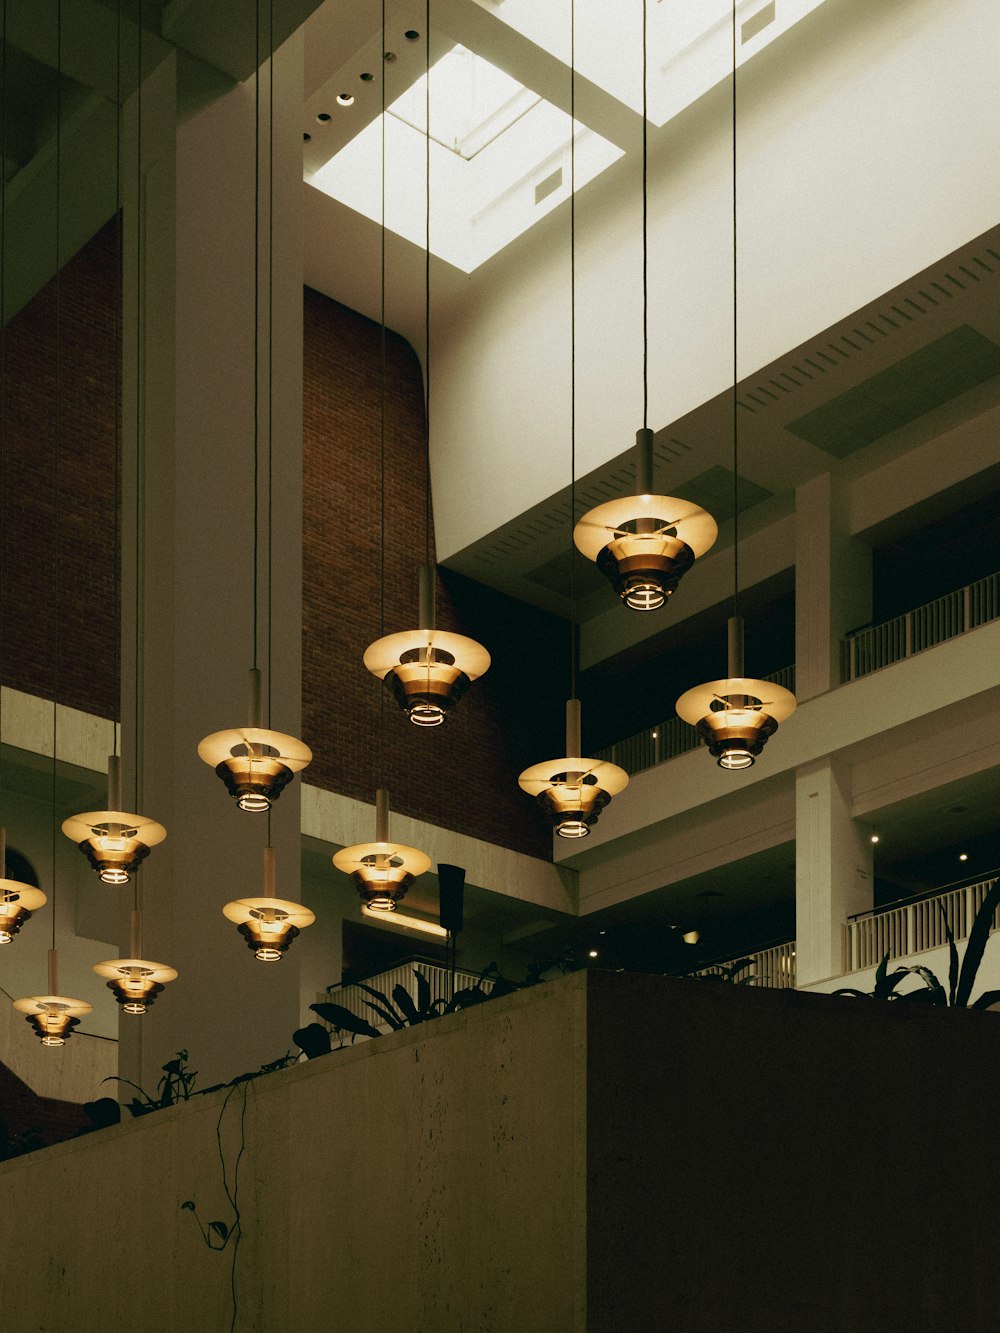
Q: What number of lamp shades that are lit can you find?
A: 11